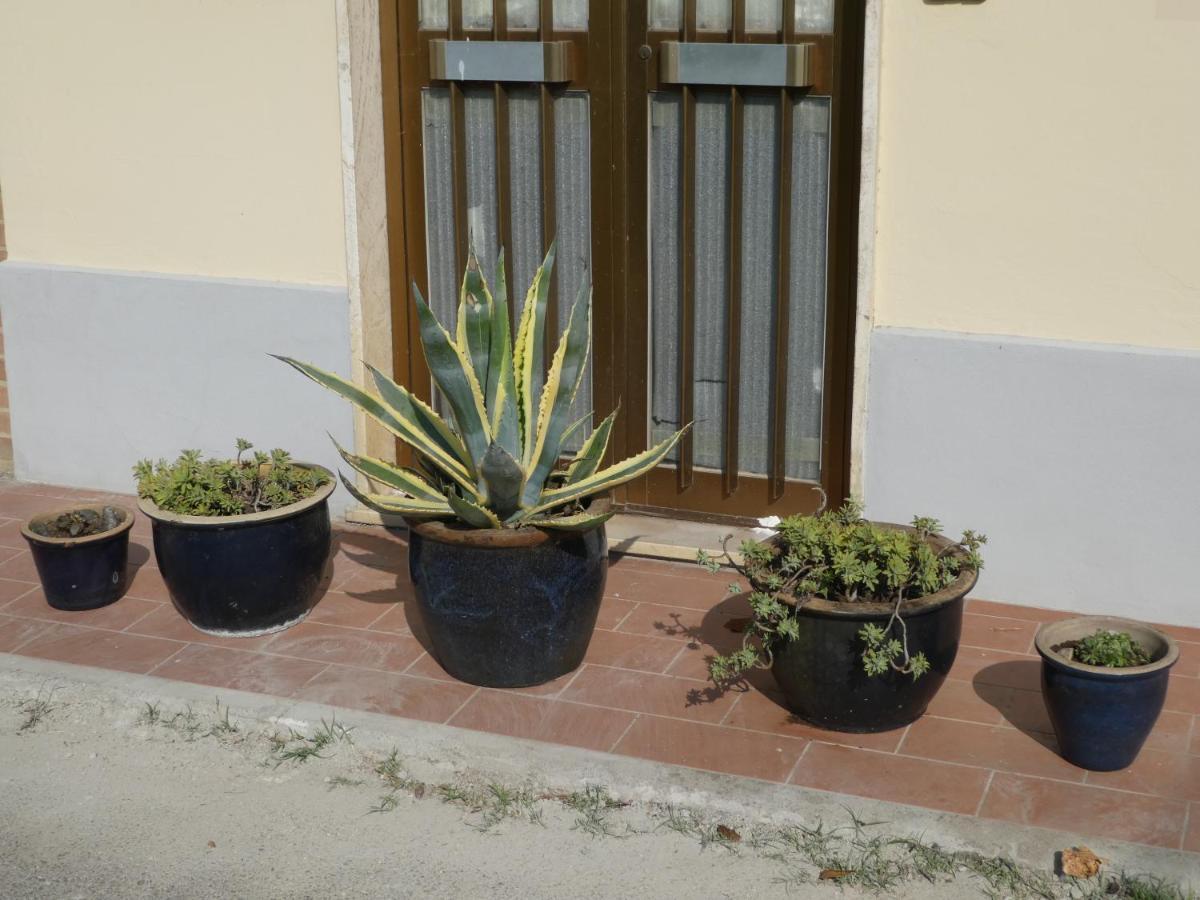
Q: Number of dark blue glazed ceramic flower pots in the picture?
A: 5